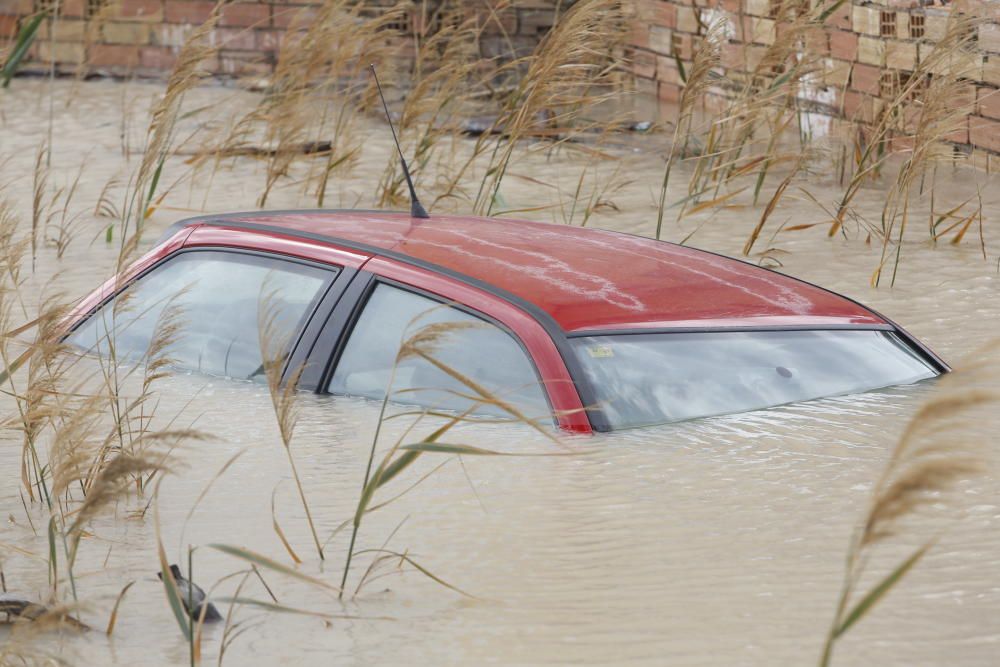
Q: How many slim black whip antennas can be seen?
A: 1